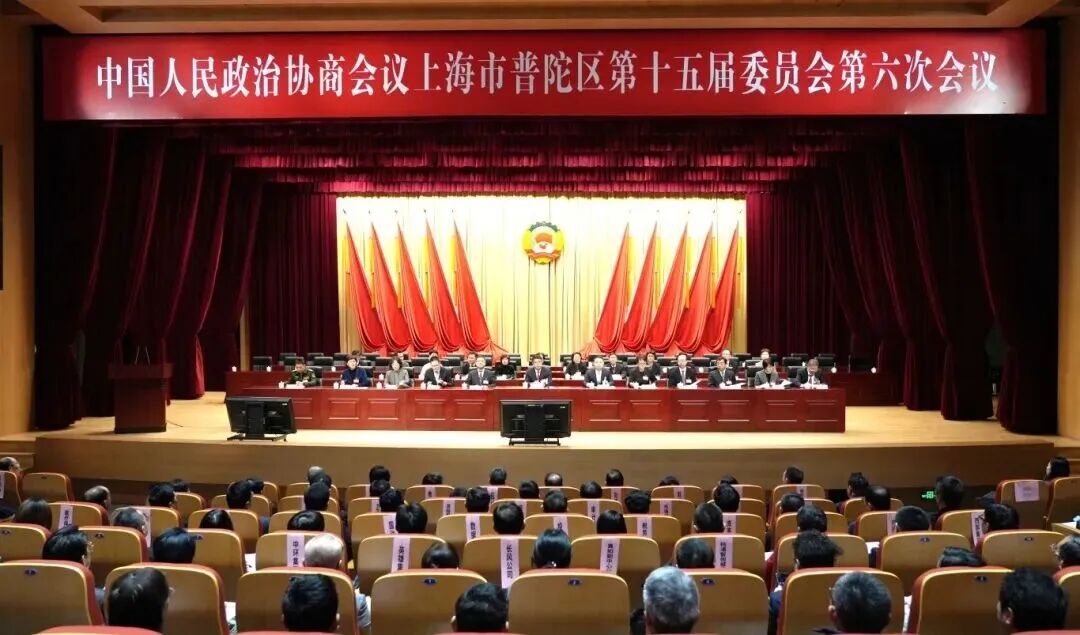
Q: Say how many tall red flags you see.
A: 10